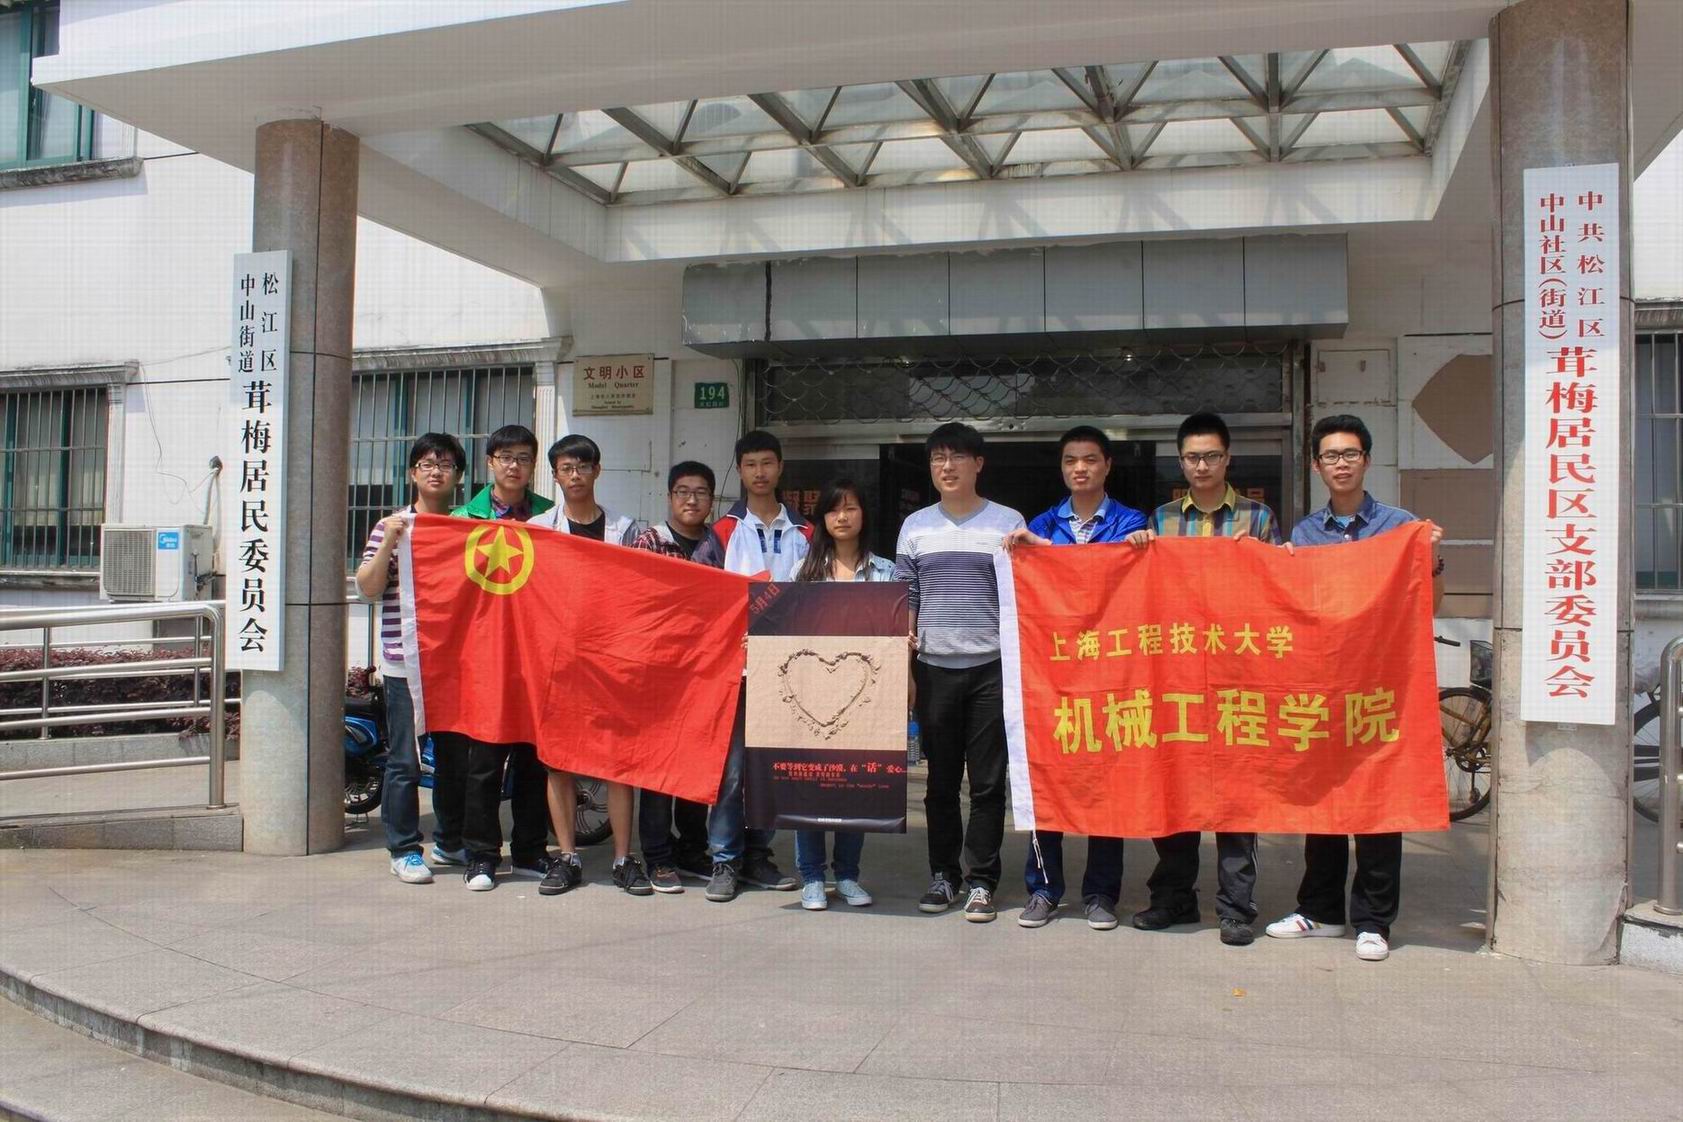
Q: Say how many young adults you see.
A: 10